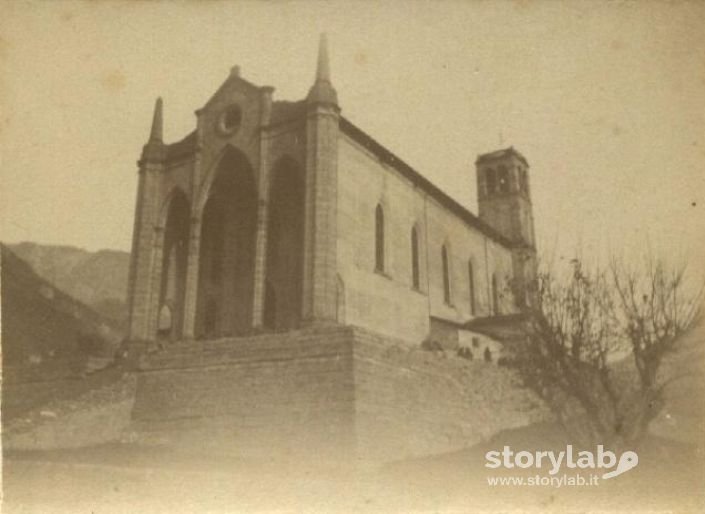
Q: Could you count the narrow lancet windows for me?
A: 5